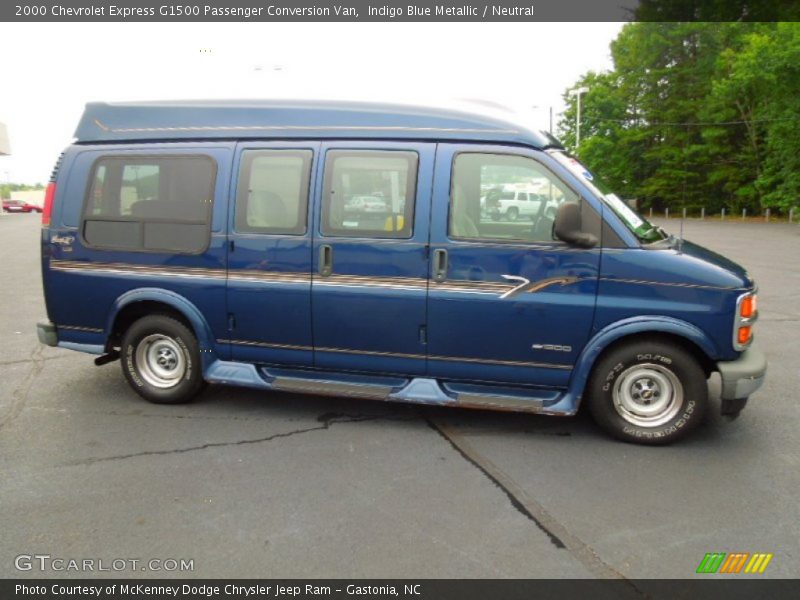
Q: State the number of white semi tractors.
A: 0